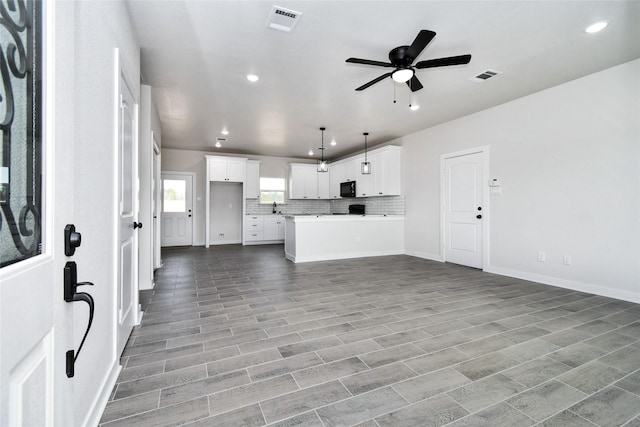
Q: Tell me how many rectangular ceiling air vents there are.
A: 2